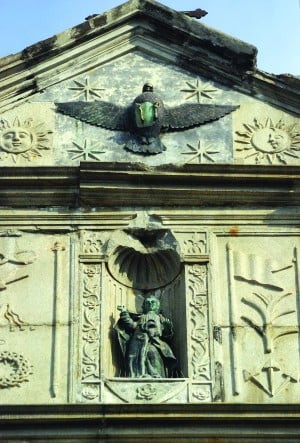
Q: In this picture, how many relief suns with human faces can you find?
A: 2